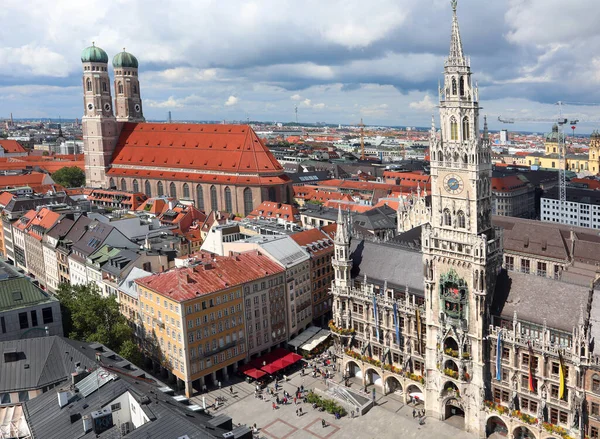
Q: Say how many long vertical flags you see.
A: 6